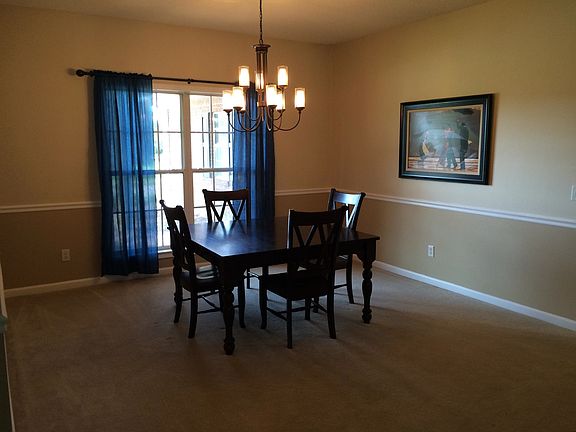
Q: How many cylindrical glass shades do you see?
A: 9